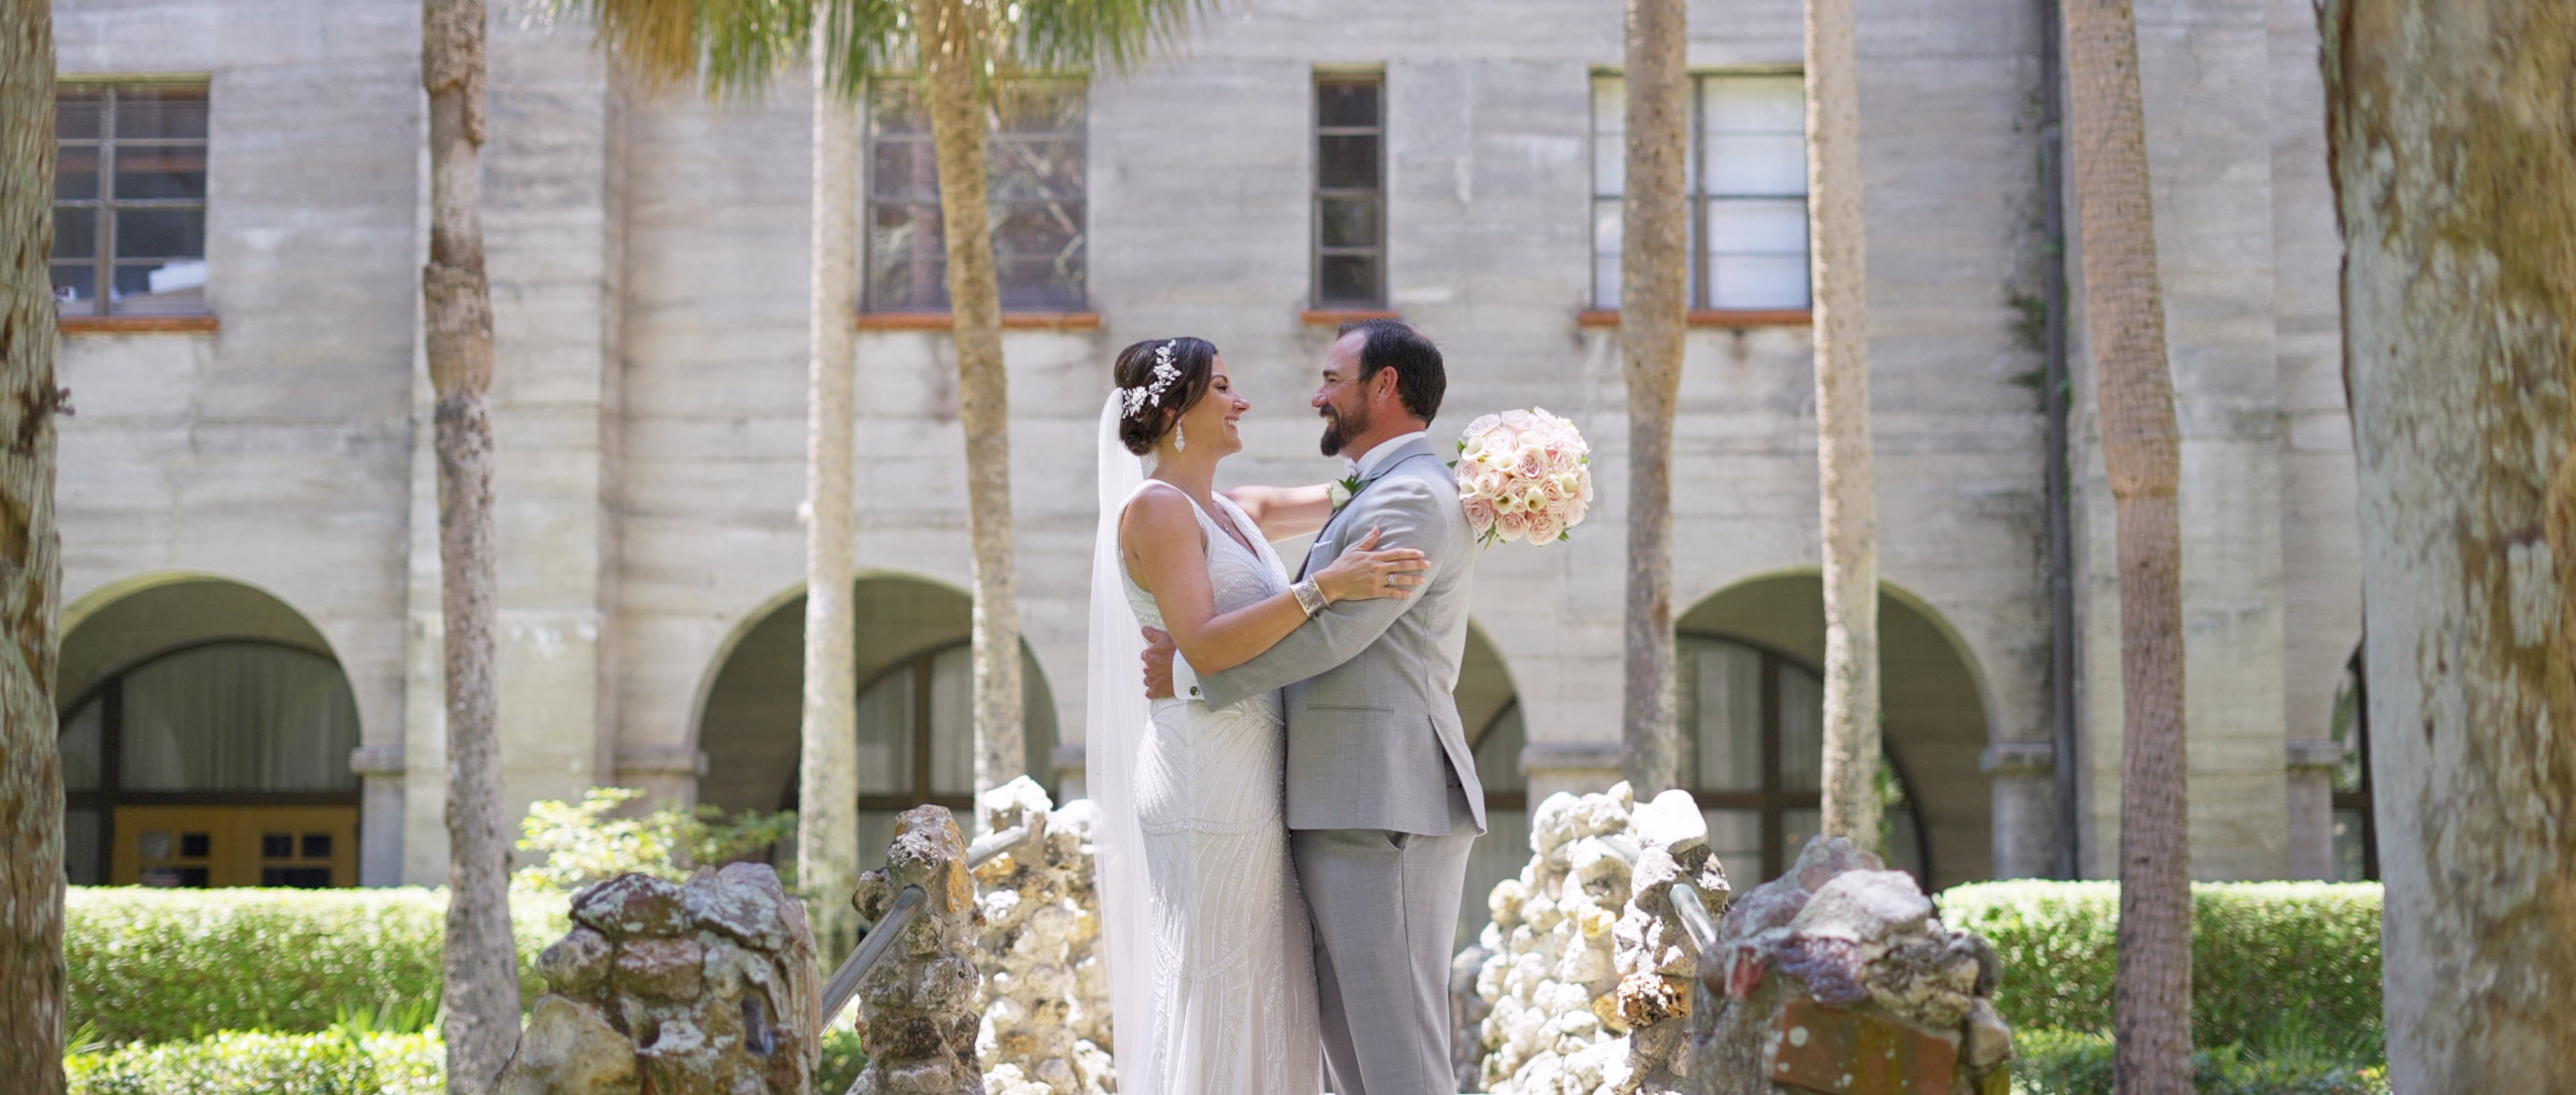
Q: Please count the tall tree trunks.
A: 8